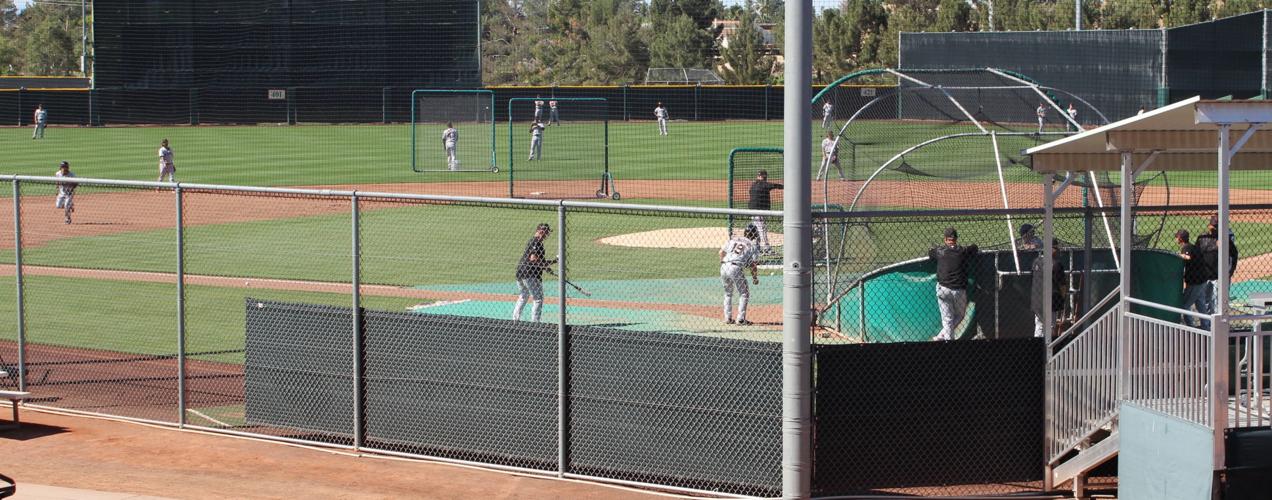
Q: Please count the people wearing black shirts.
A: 6